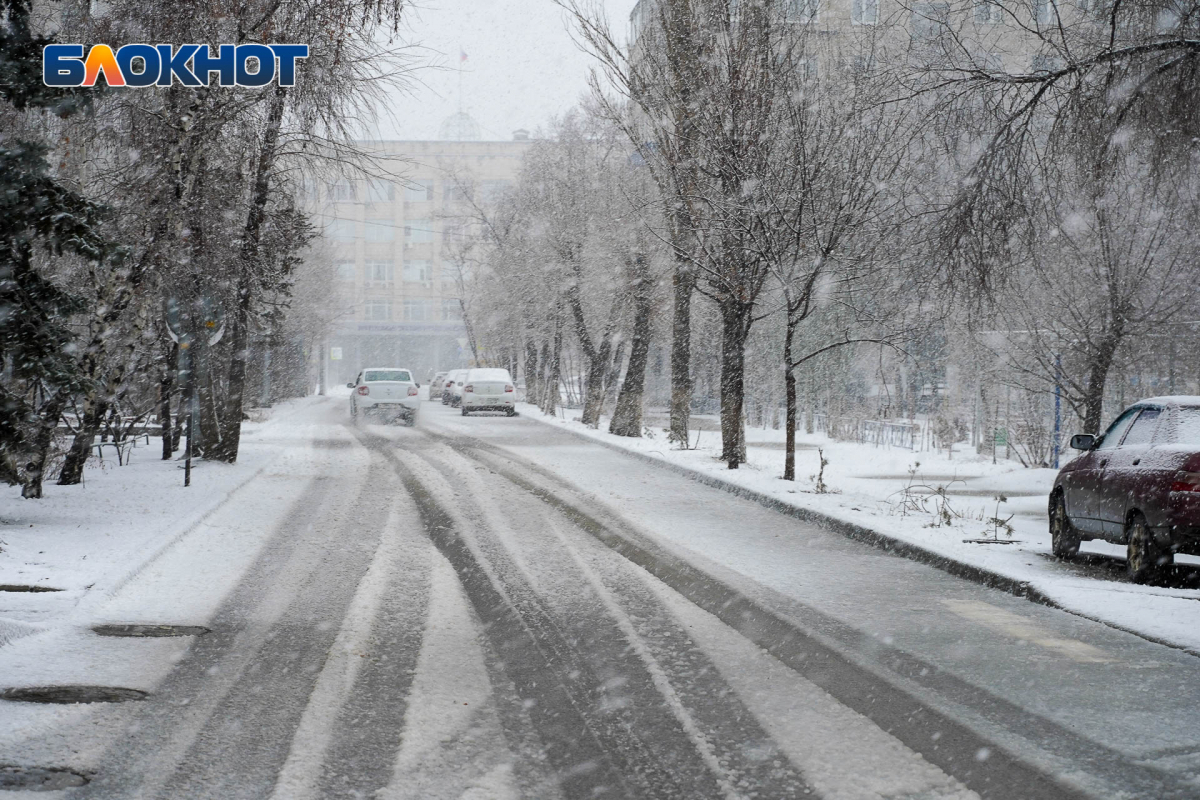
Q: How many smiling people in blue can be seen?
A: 0